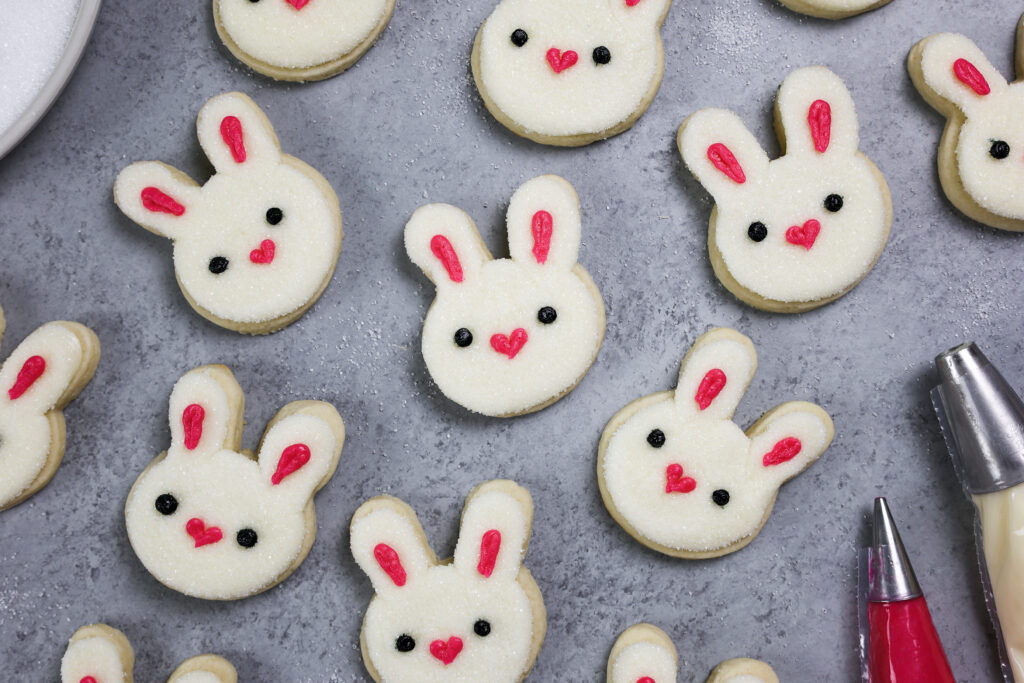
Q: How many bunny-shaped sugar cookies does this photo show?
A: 13